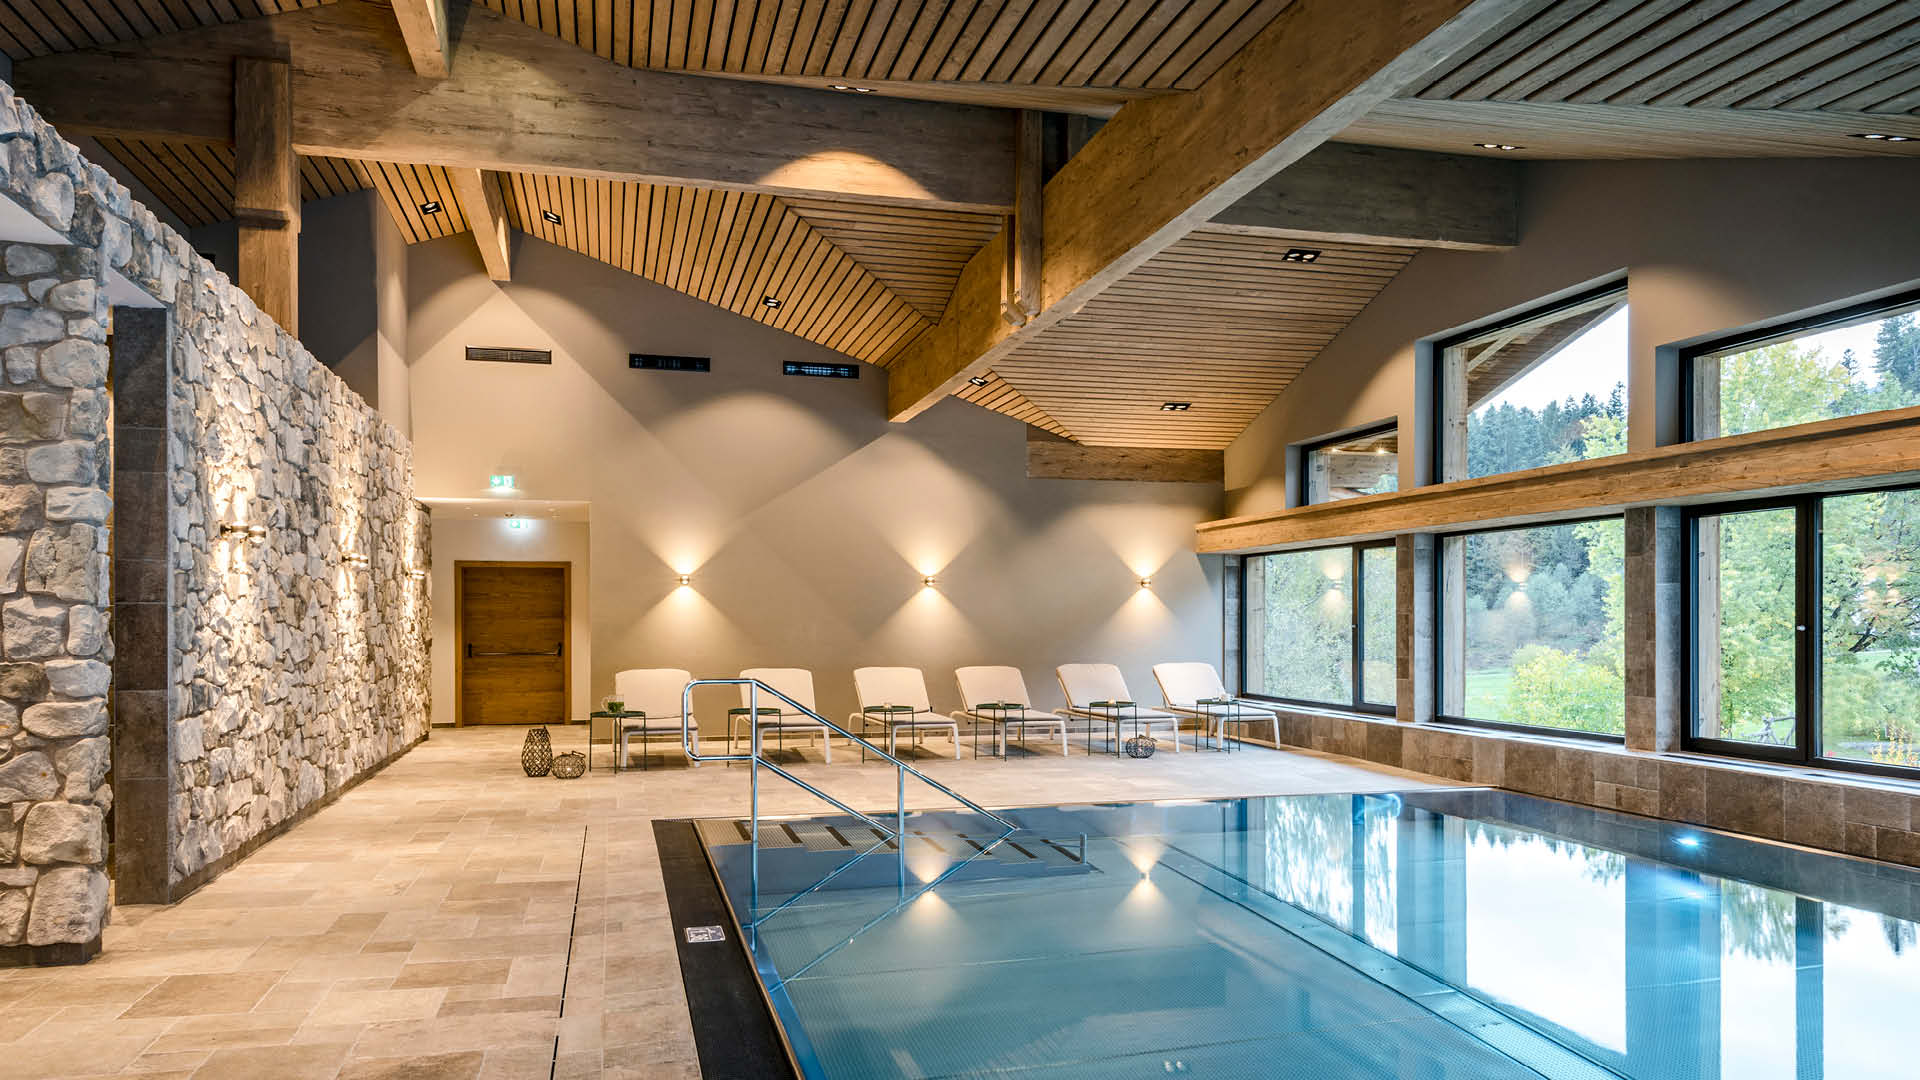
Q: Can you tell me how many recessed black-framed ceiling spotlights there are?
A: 9